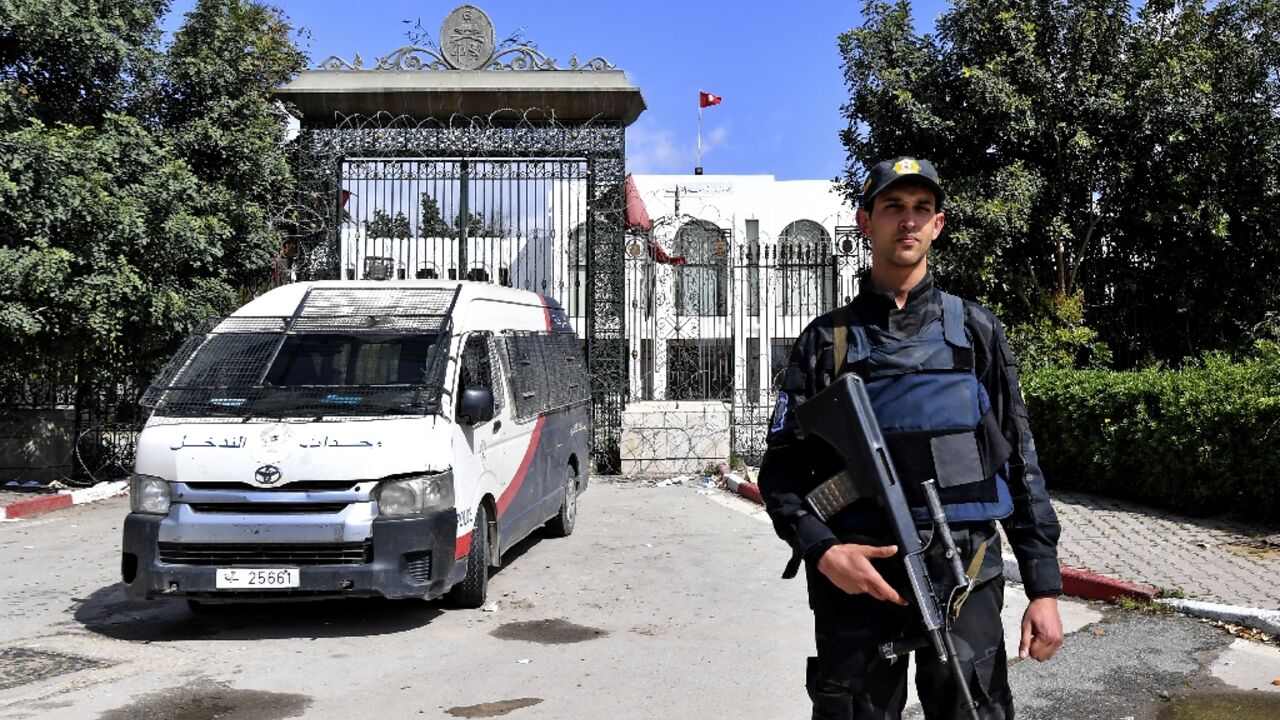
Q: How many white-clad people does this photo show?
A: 0